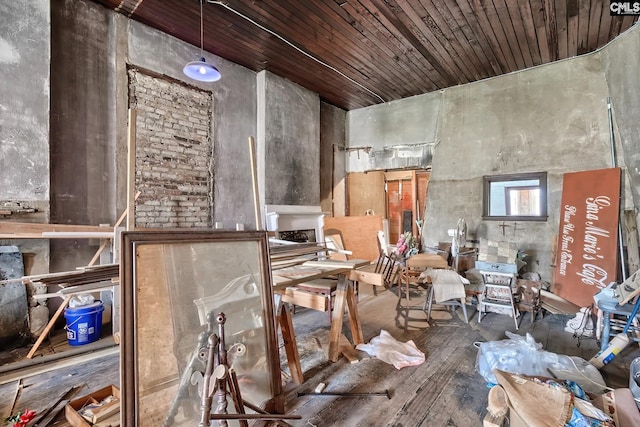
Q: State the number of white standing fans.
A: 1